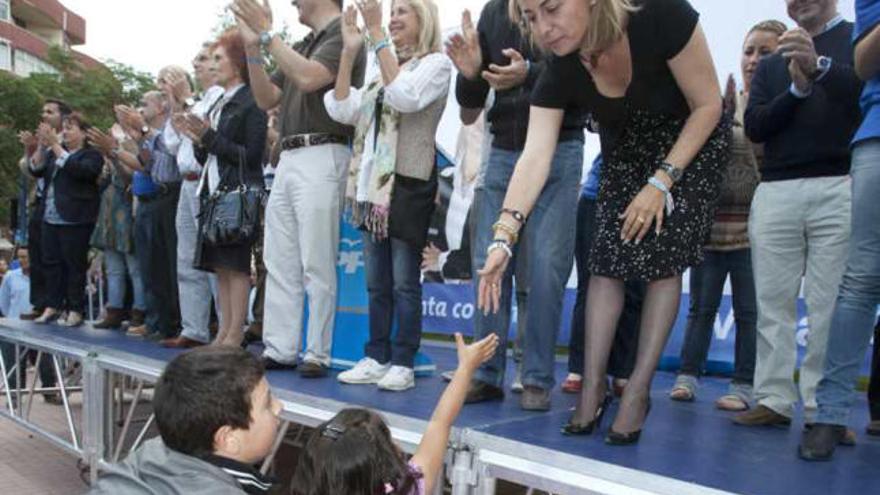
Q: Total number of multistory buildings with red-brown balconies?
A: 1